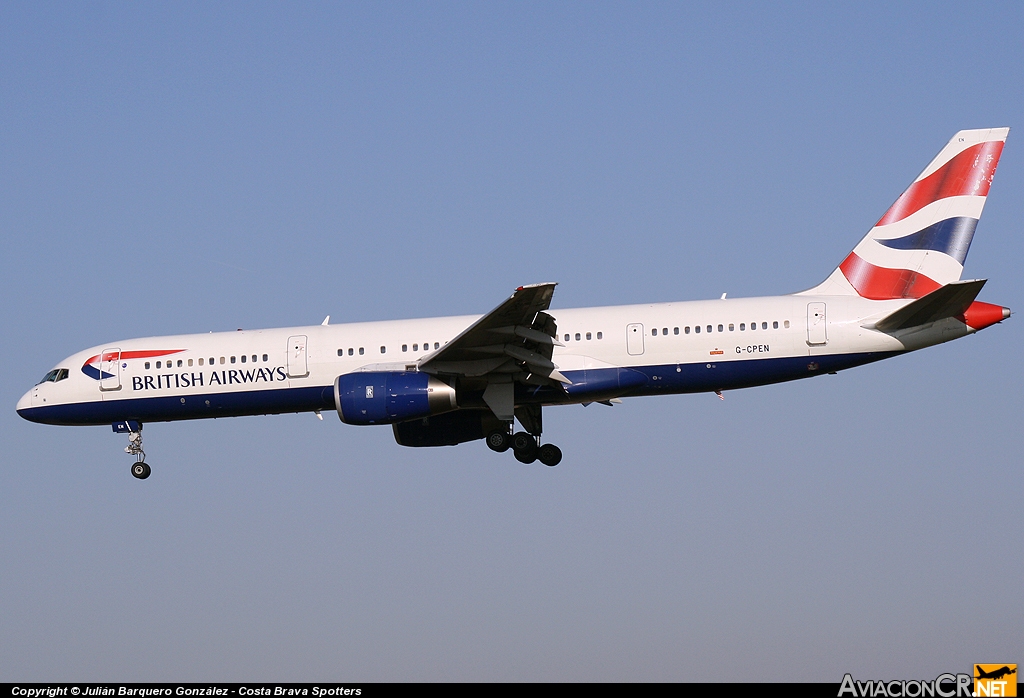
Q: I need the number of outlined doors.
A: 4